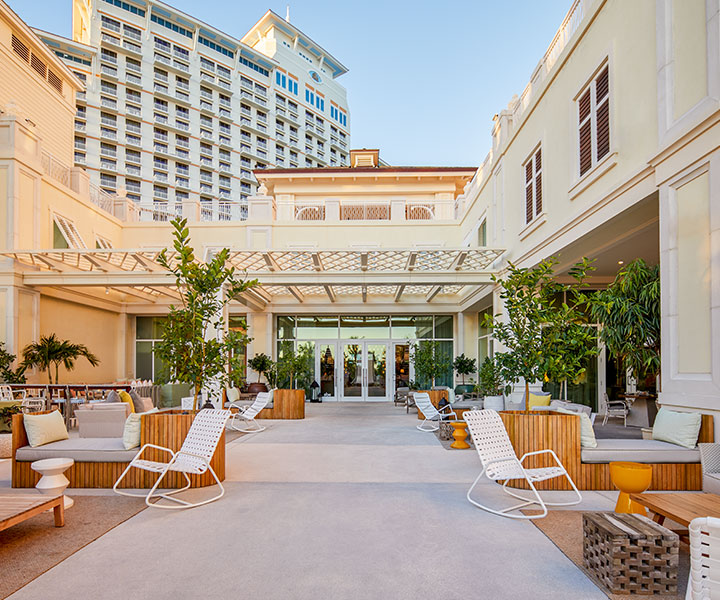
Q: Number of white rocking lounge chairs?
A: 4